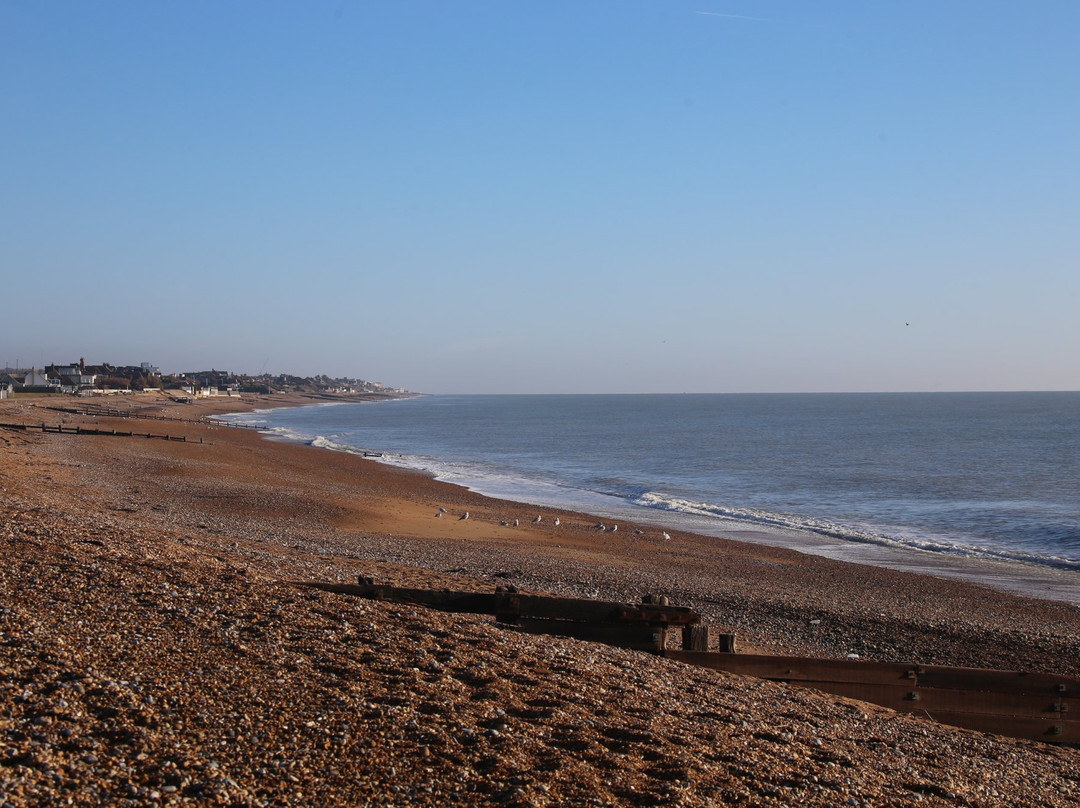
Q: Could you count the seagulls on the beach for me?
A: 12